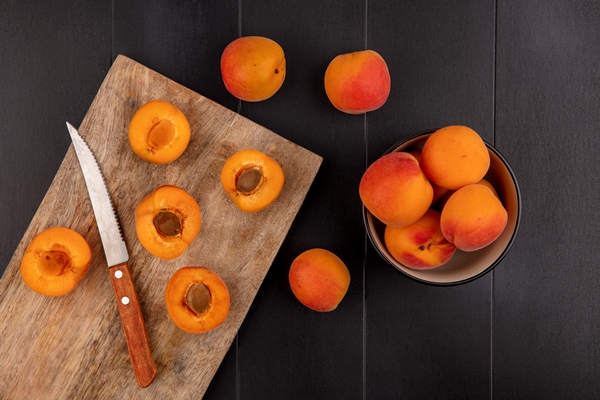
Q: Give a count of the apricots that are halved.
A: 5